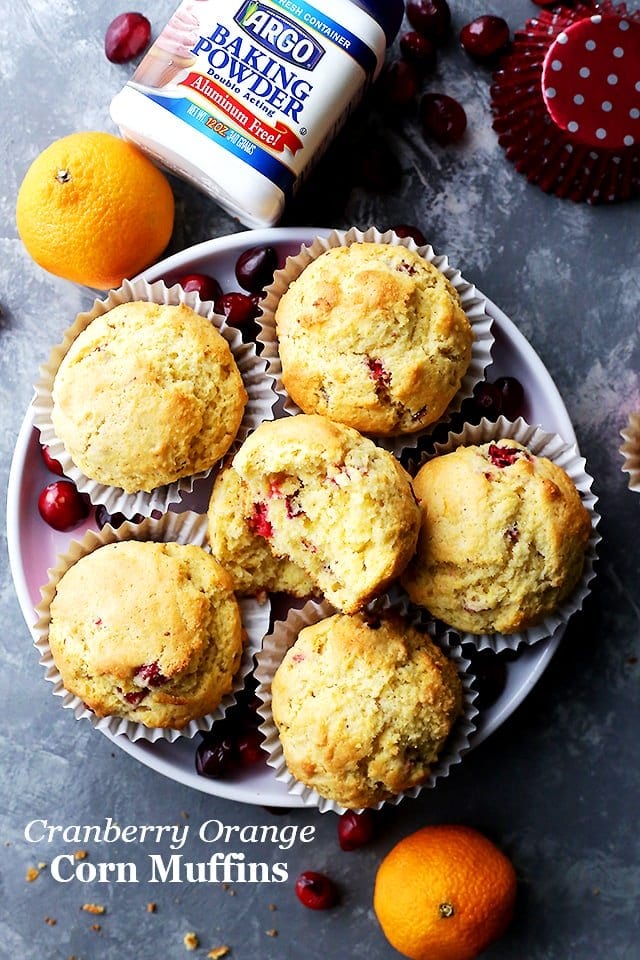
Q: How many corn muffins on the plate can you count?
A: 6